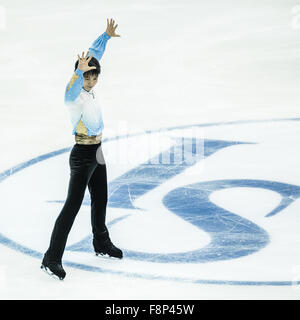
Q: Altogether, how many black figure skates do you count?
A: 2